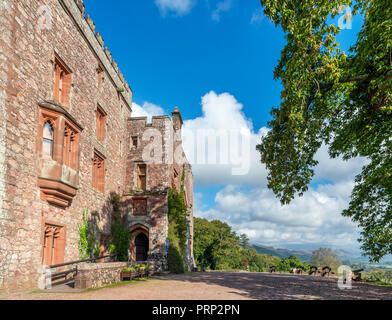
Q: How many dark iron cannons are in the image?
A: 1